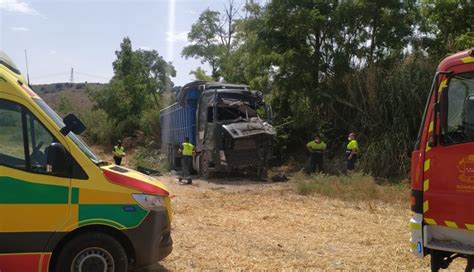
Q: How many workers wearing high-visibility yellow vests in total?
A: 4